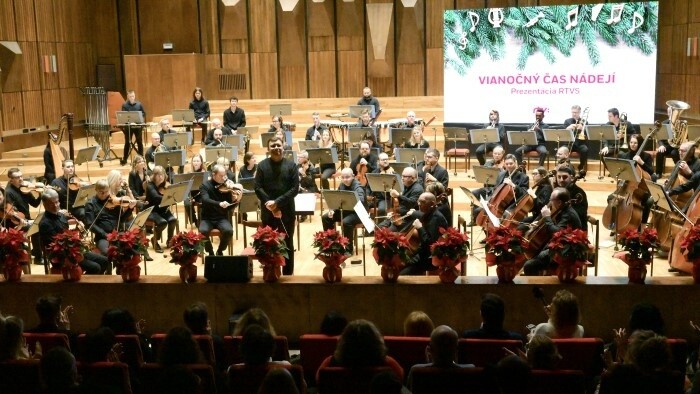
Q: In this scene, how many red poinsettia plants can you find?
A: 12